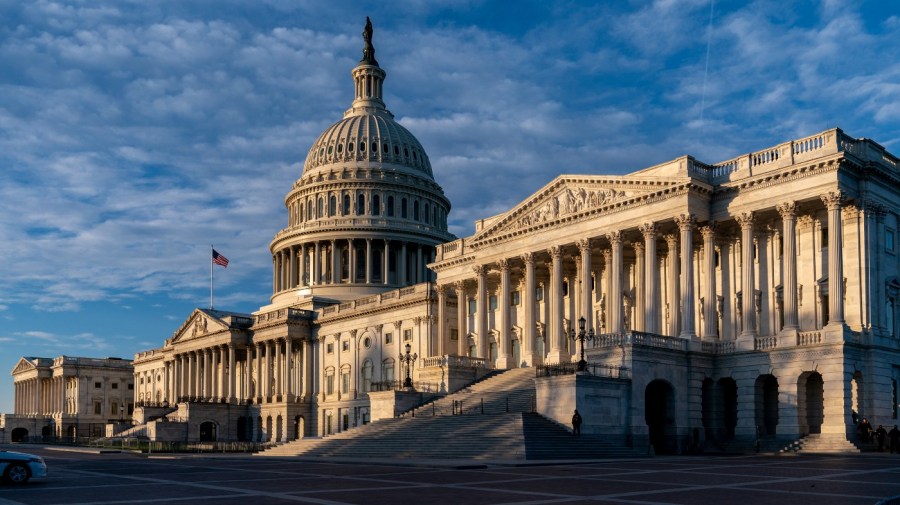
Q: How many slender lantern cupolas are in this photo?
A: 1